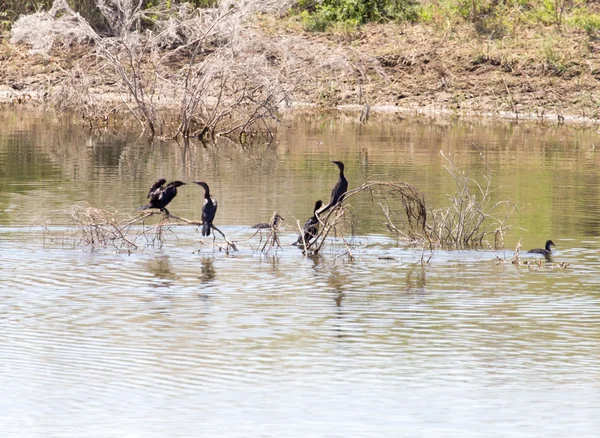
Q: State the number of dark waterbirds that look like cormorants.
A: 4